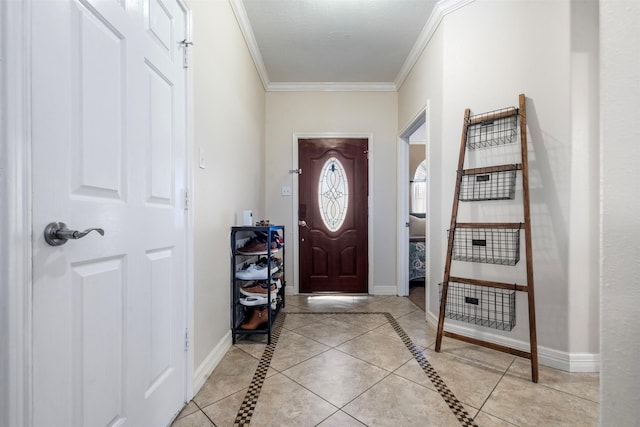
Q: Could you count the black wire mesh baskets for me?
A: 4